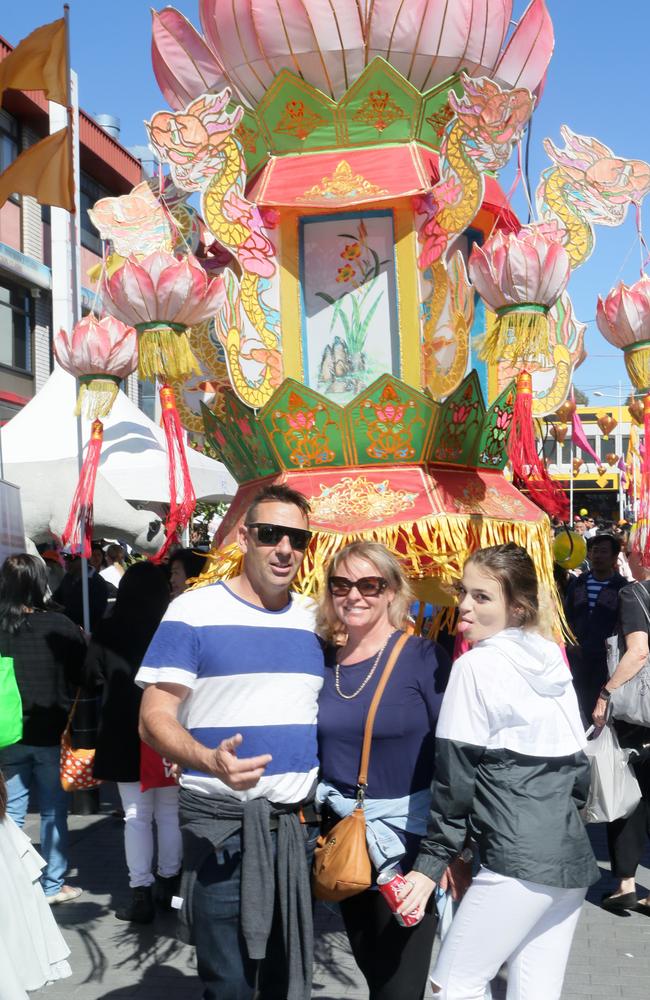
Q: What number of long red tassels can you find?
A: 4